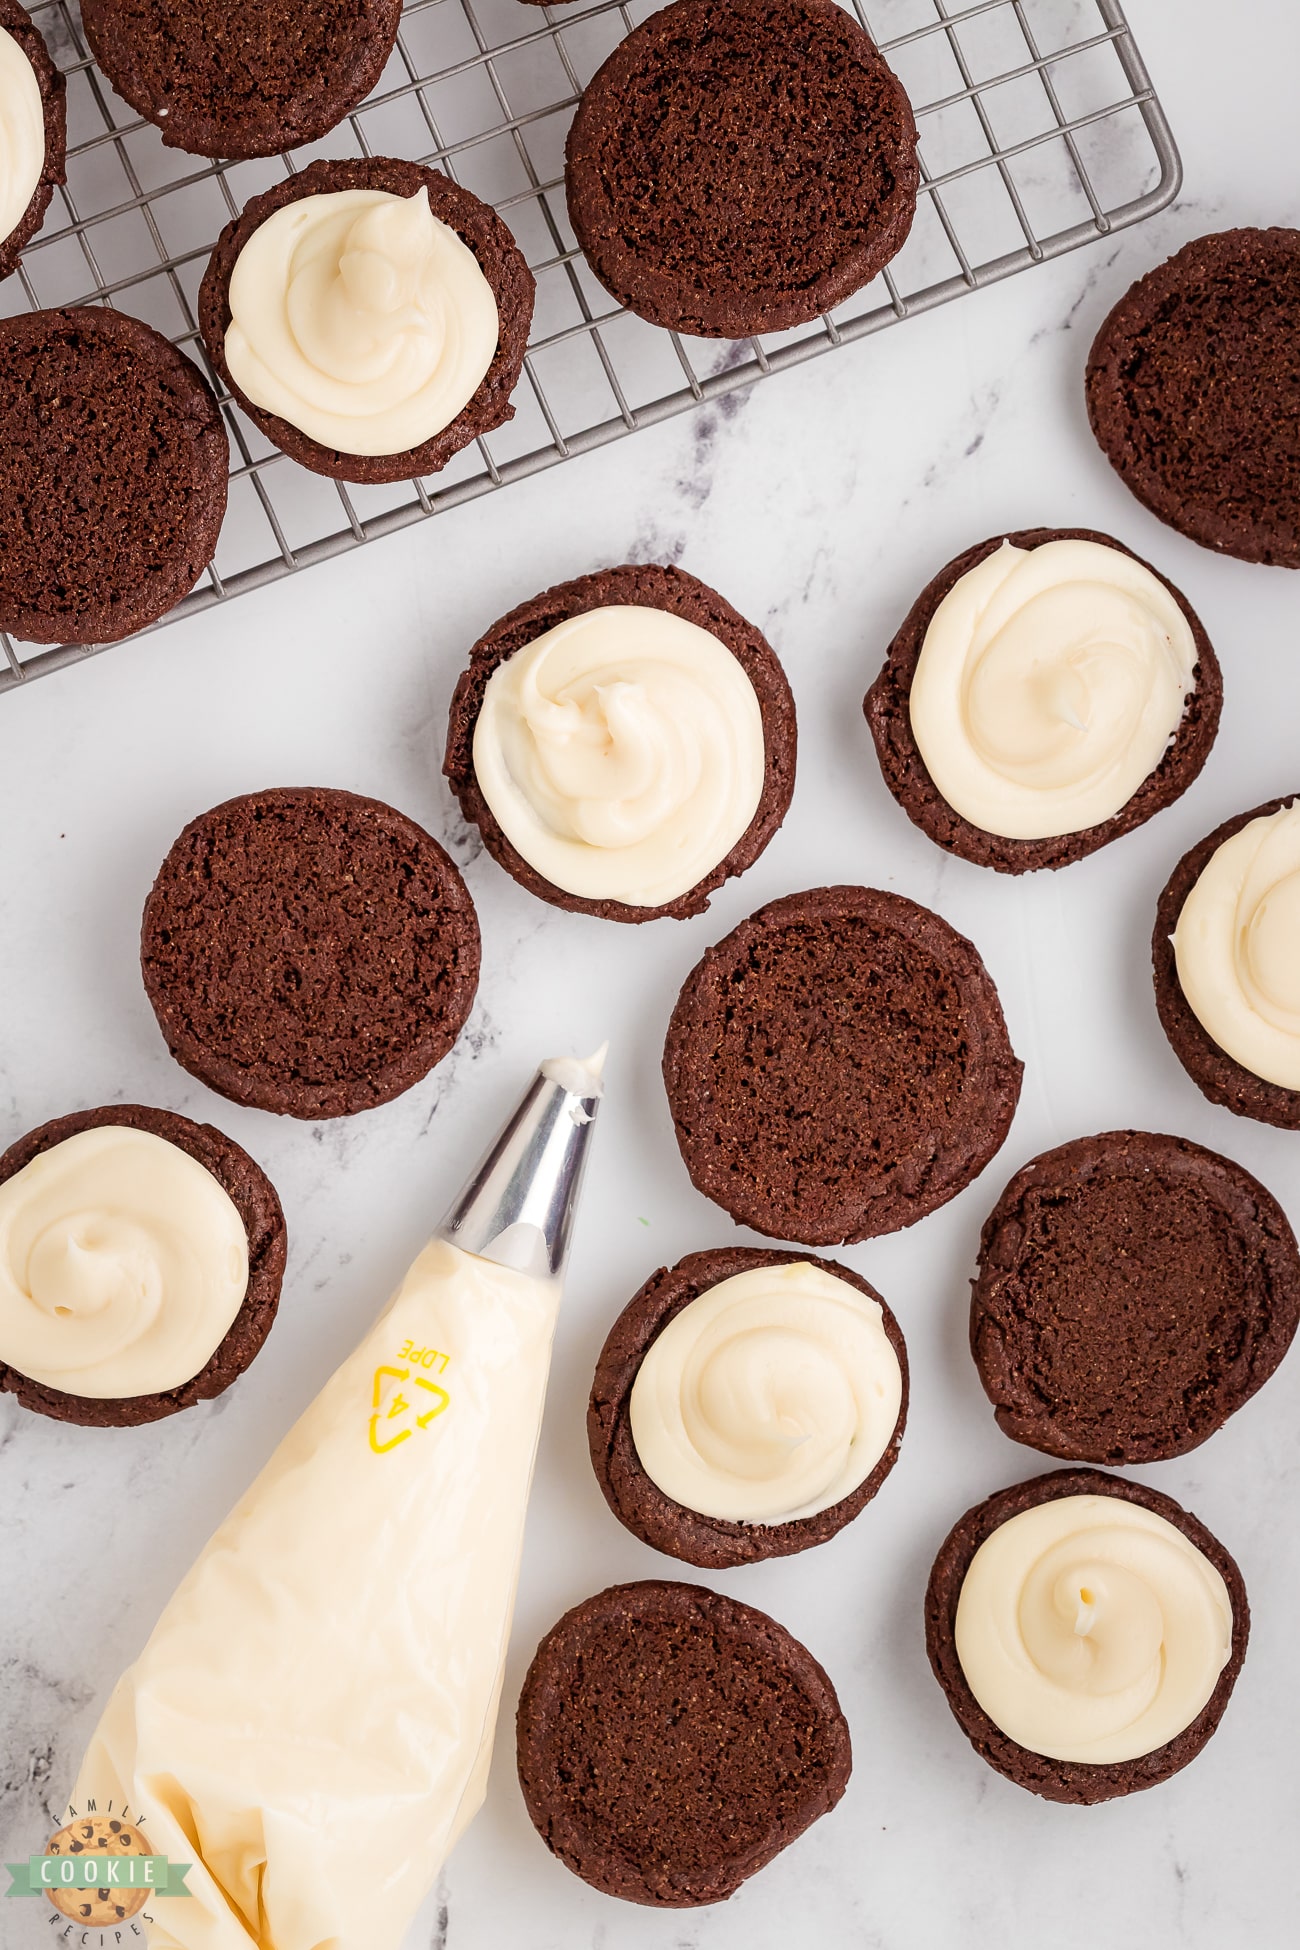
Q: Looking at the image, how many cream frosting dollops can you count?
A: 8